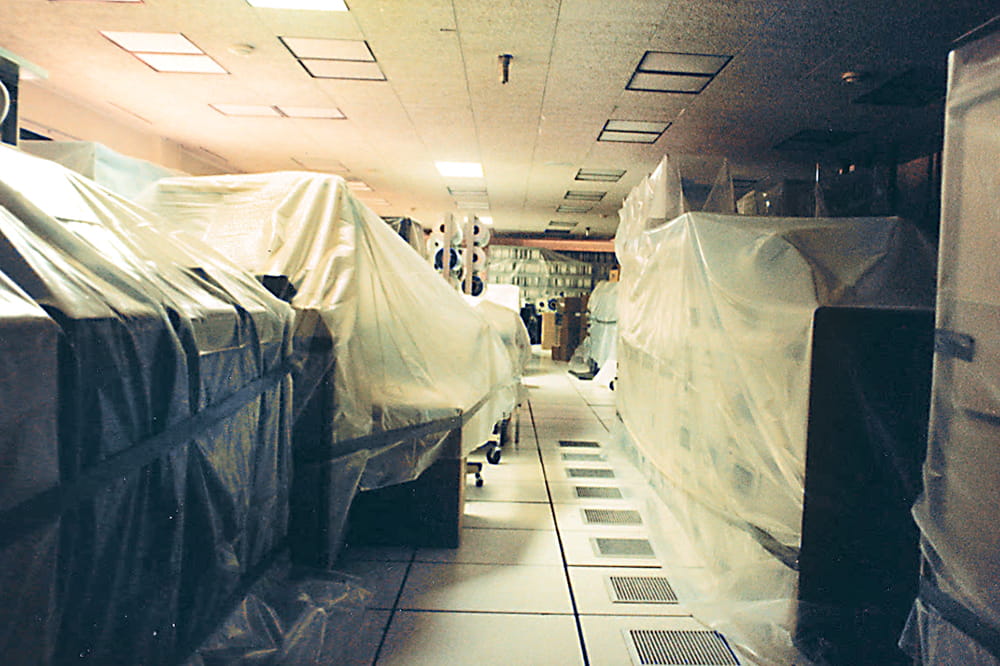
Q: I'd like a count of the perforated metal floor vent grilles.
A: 8